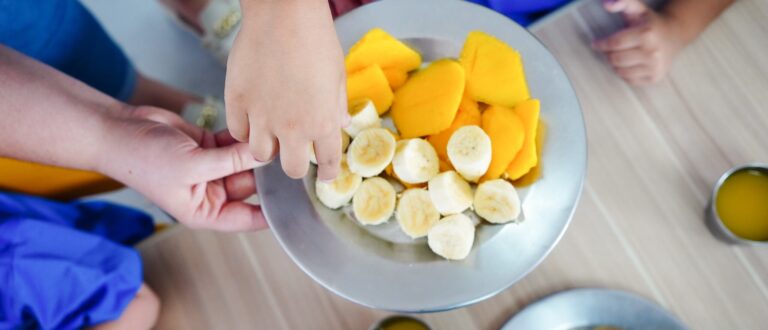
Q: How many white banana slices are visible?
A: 11